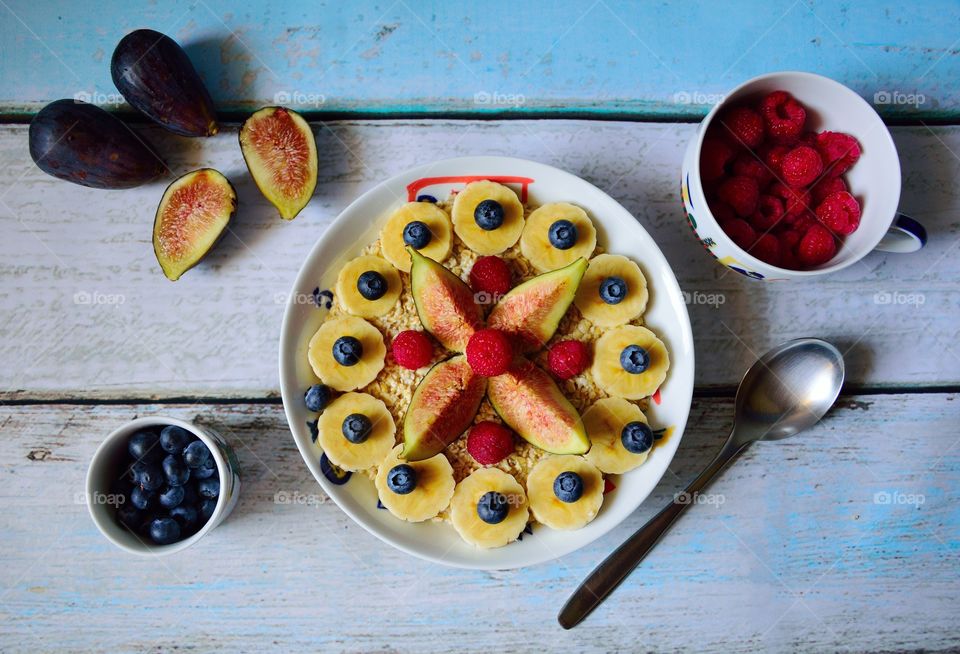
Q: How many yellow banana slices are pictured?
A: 12